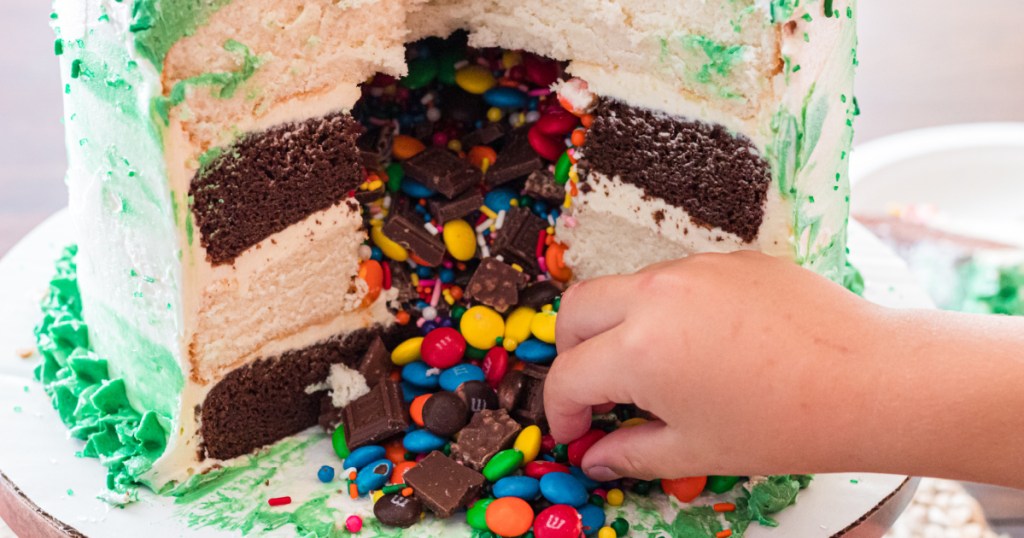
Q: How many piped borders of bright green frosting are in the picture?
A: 1